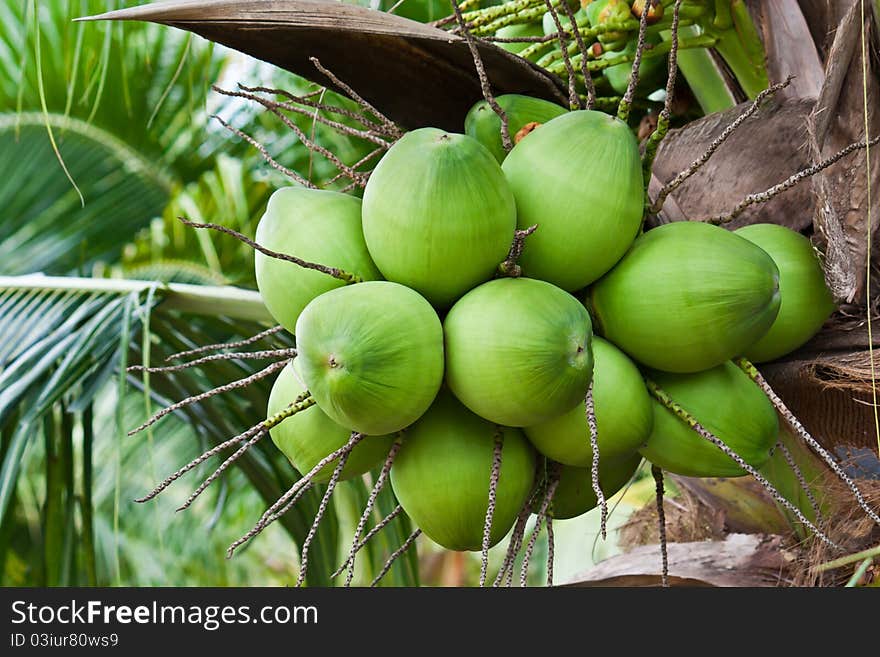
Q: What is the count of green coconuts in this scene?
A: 13